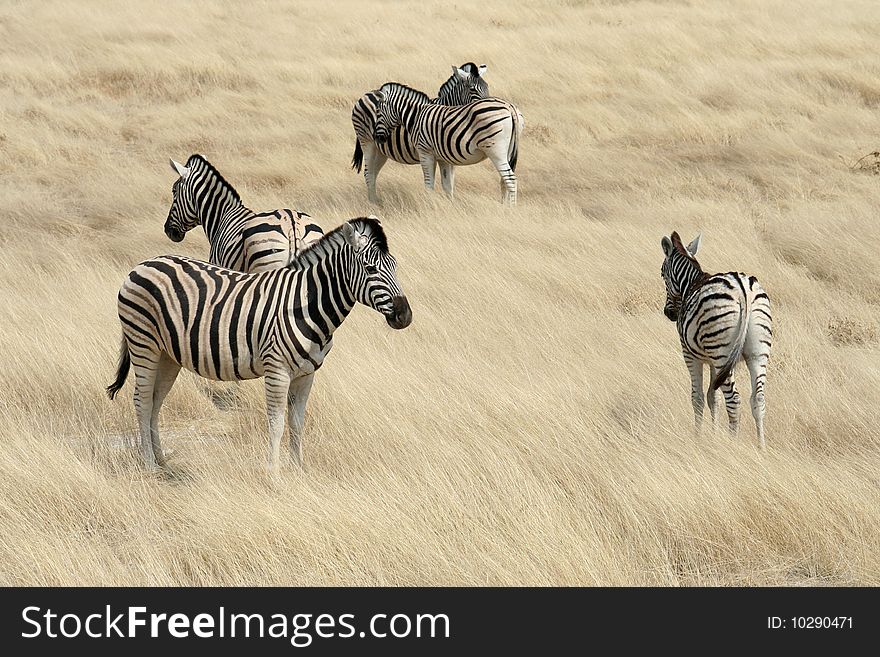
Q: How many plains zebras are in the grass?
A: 5